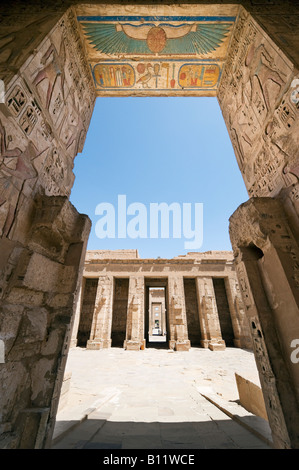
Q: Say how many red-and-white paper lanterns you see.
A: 0